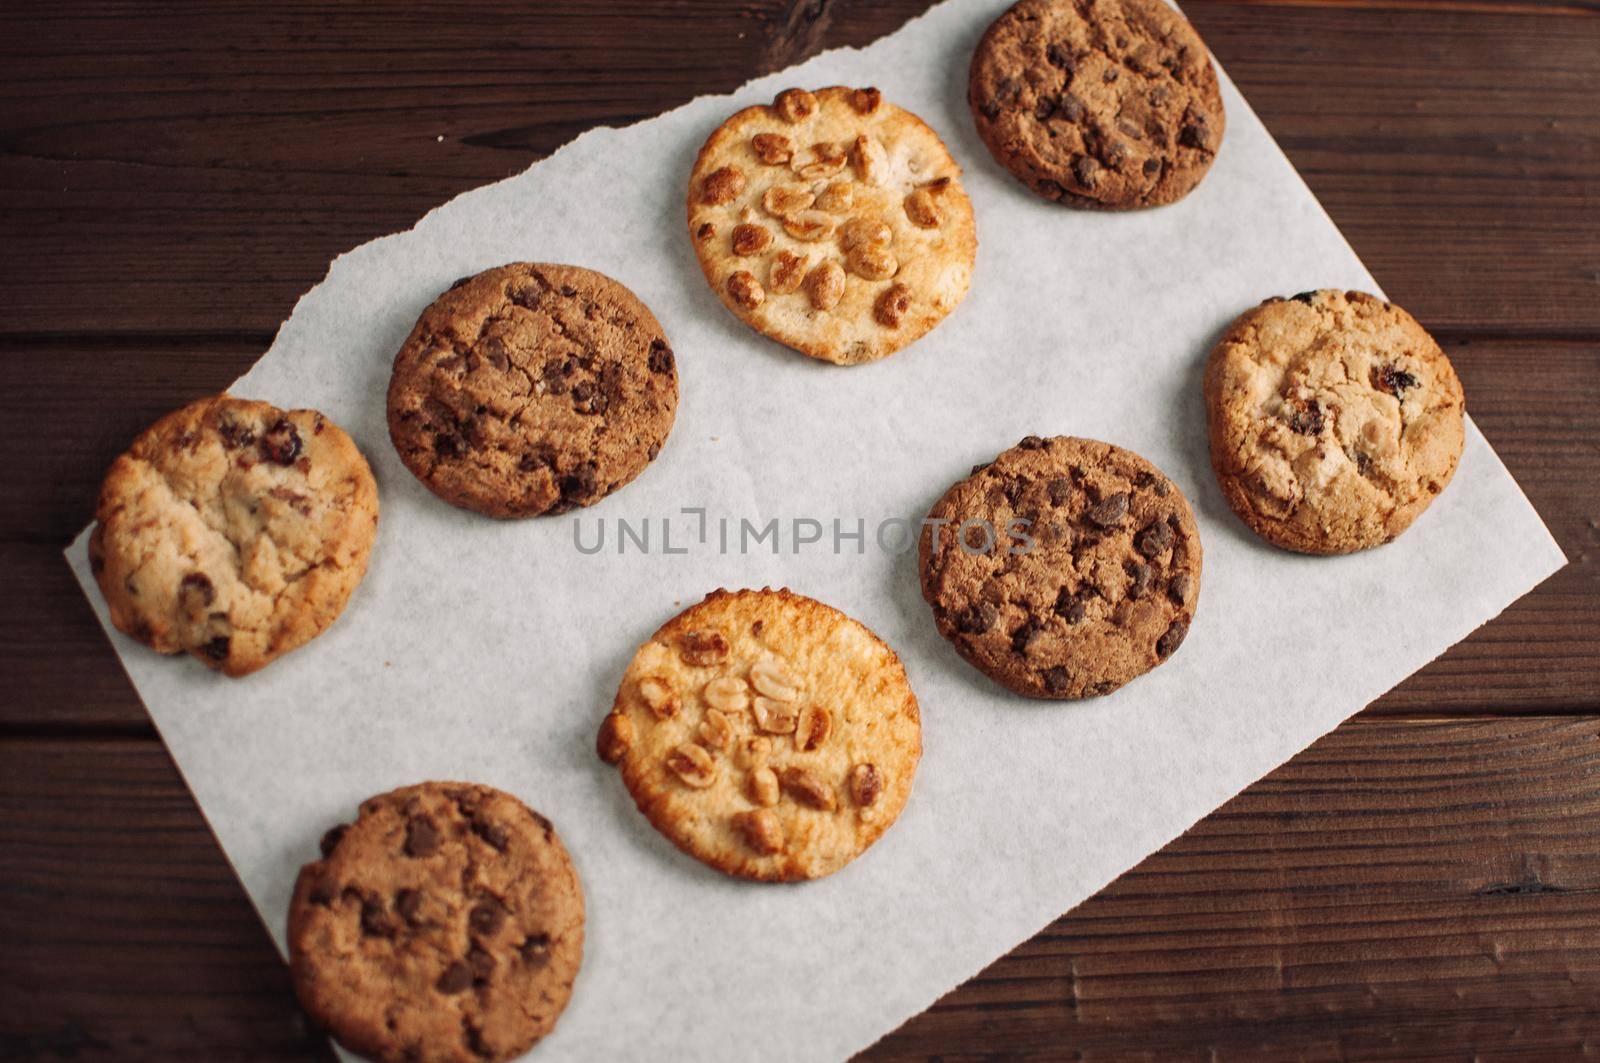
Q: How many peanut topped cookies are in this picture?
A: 2